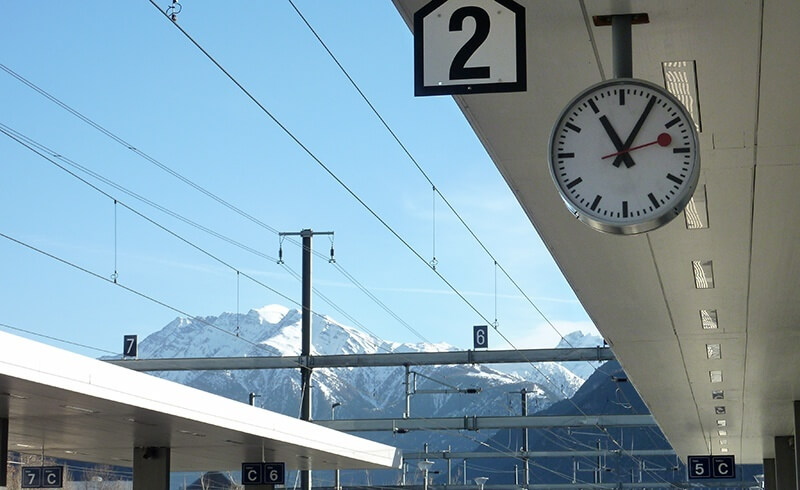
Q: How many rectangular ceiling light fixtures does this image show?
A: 12